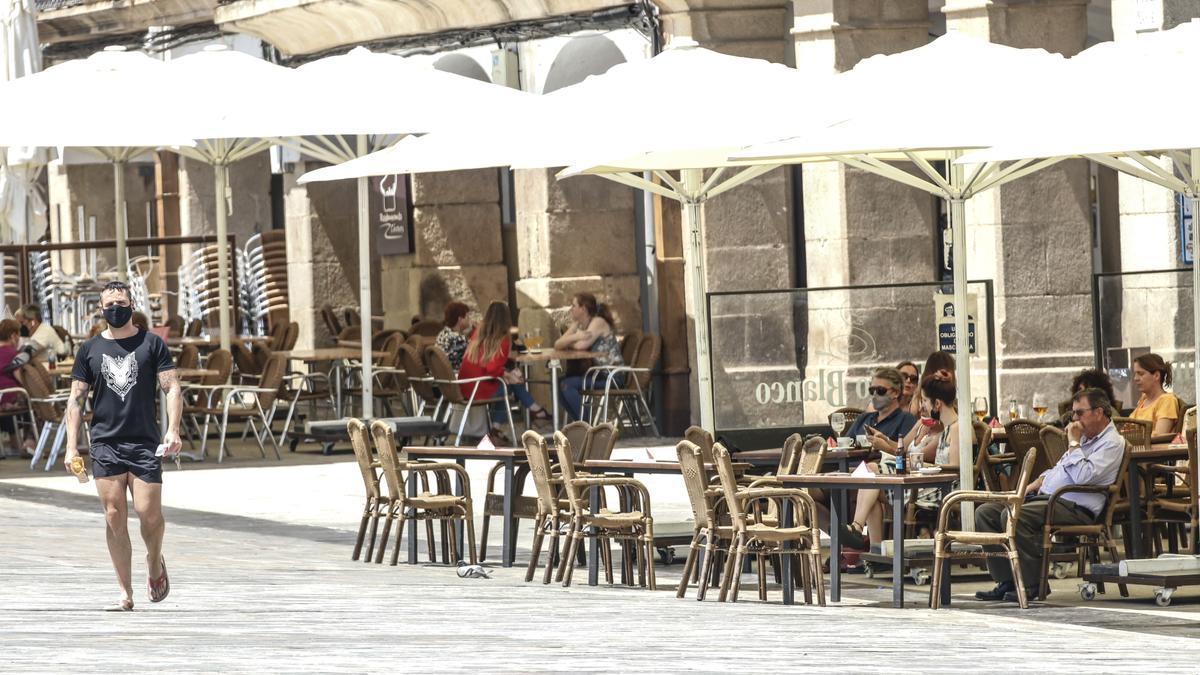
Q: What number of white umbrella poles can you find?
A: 6